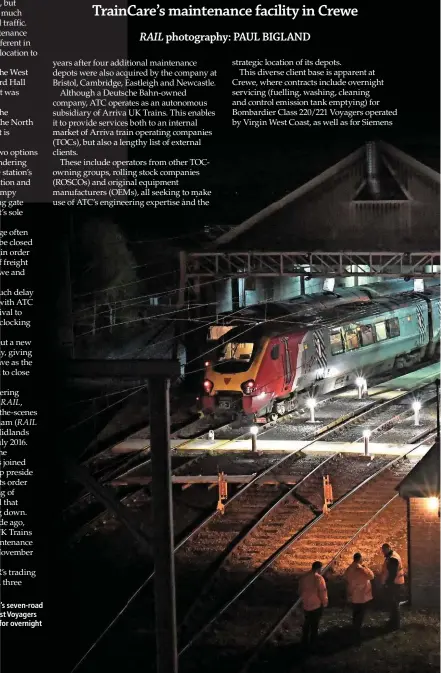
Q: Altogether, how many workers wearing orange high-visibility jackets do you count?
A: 3